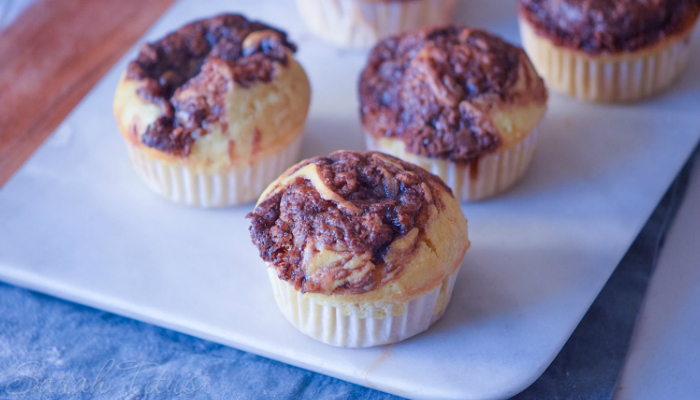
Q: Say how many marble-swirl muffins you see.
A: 5